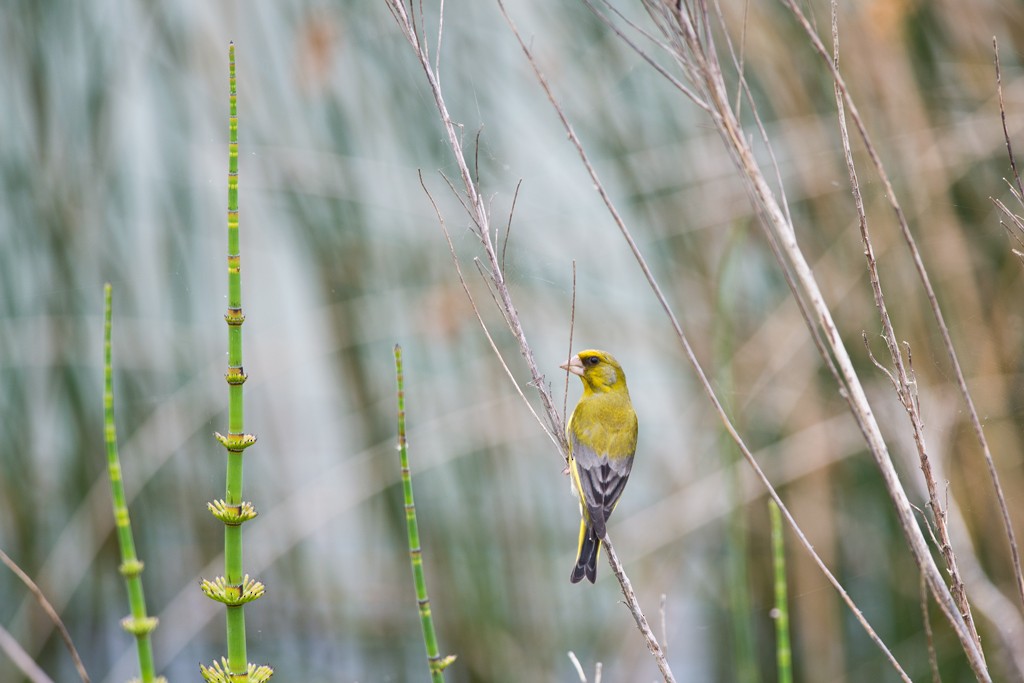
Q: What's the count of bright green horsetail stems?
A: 4